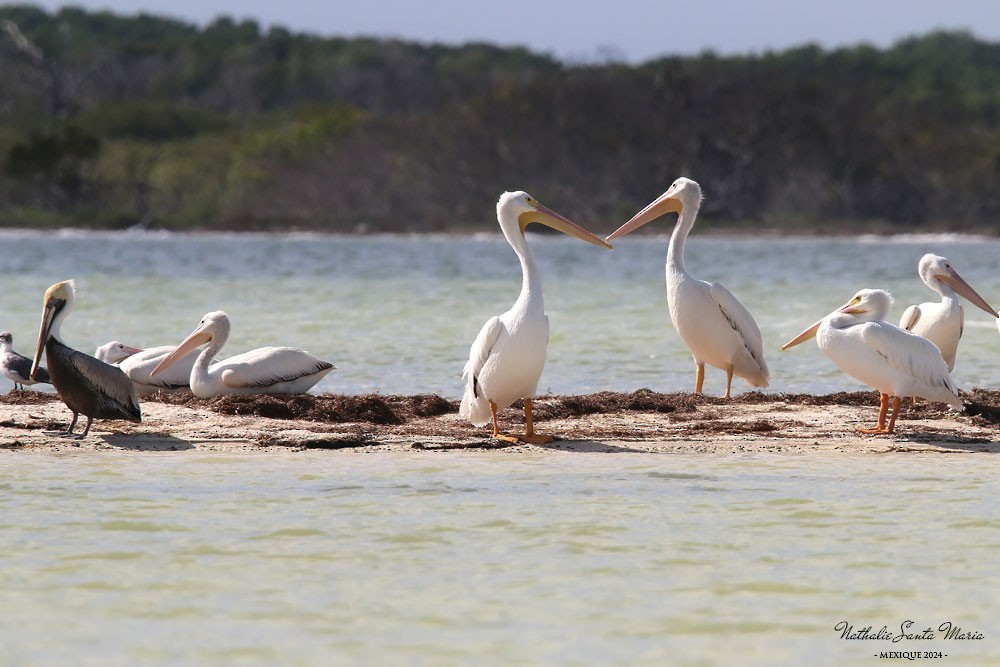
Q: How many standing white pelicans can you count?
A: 4